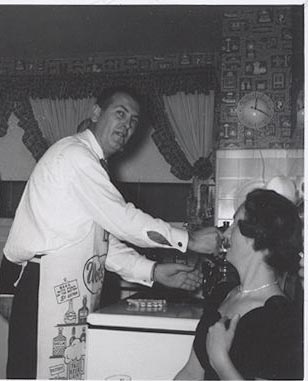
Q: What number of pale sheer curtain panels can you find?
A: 2